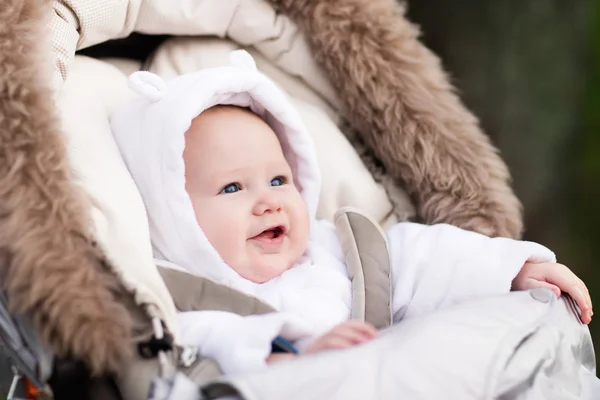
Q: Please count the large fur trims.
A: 2